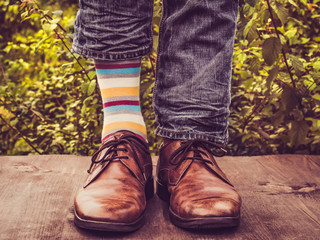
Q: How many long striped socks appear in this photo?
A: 1